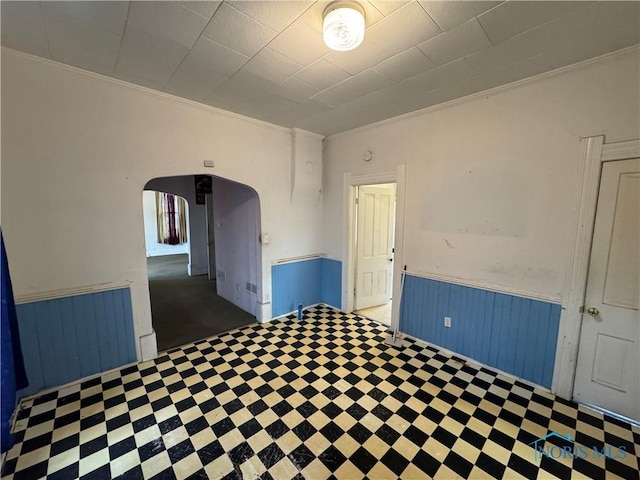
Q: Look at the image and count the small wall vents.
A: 2